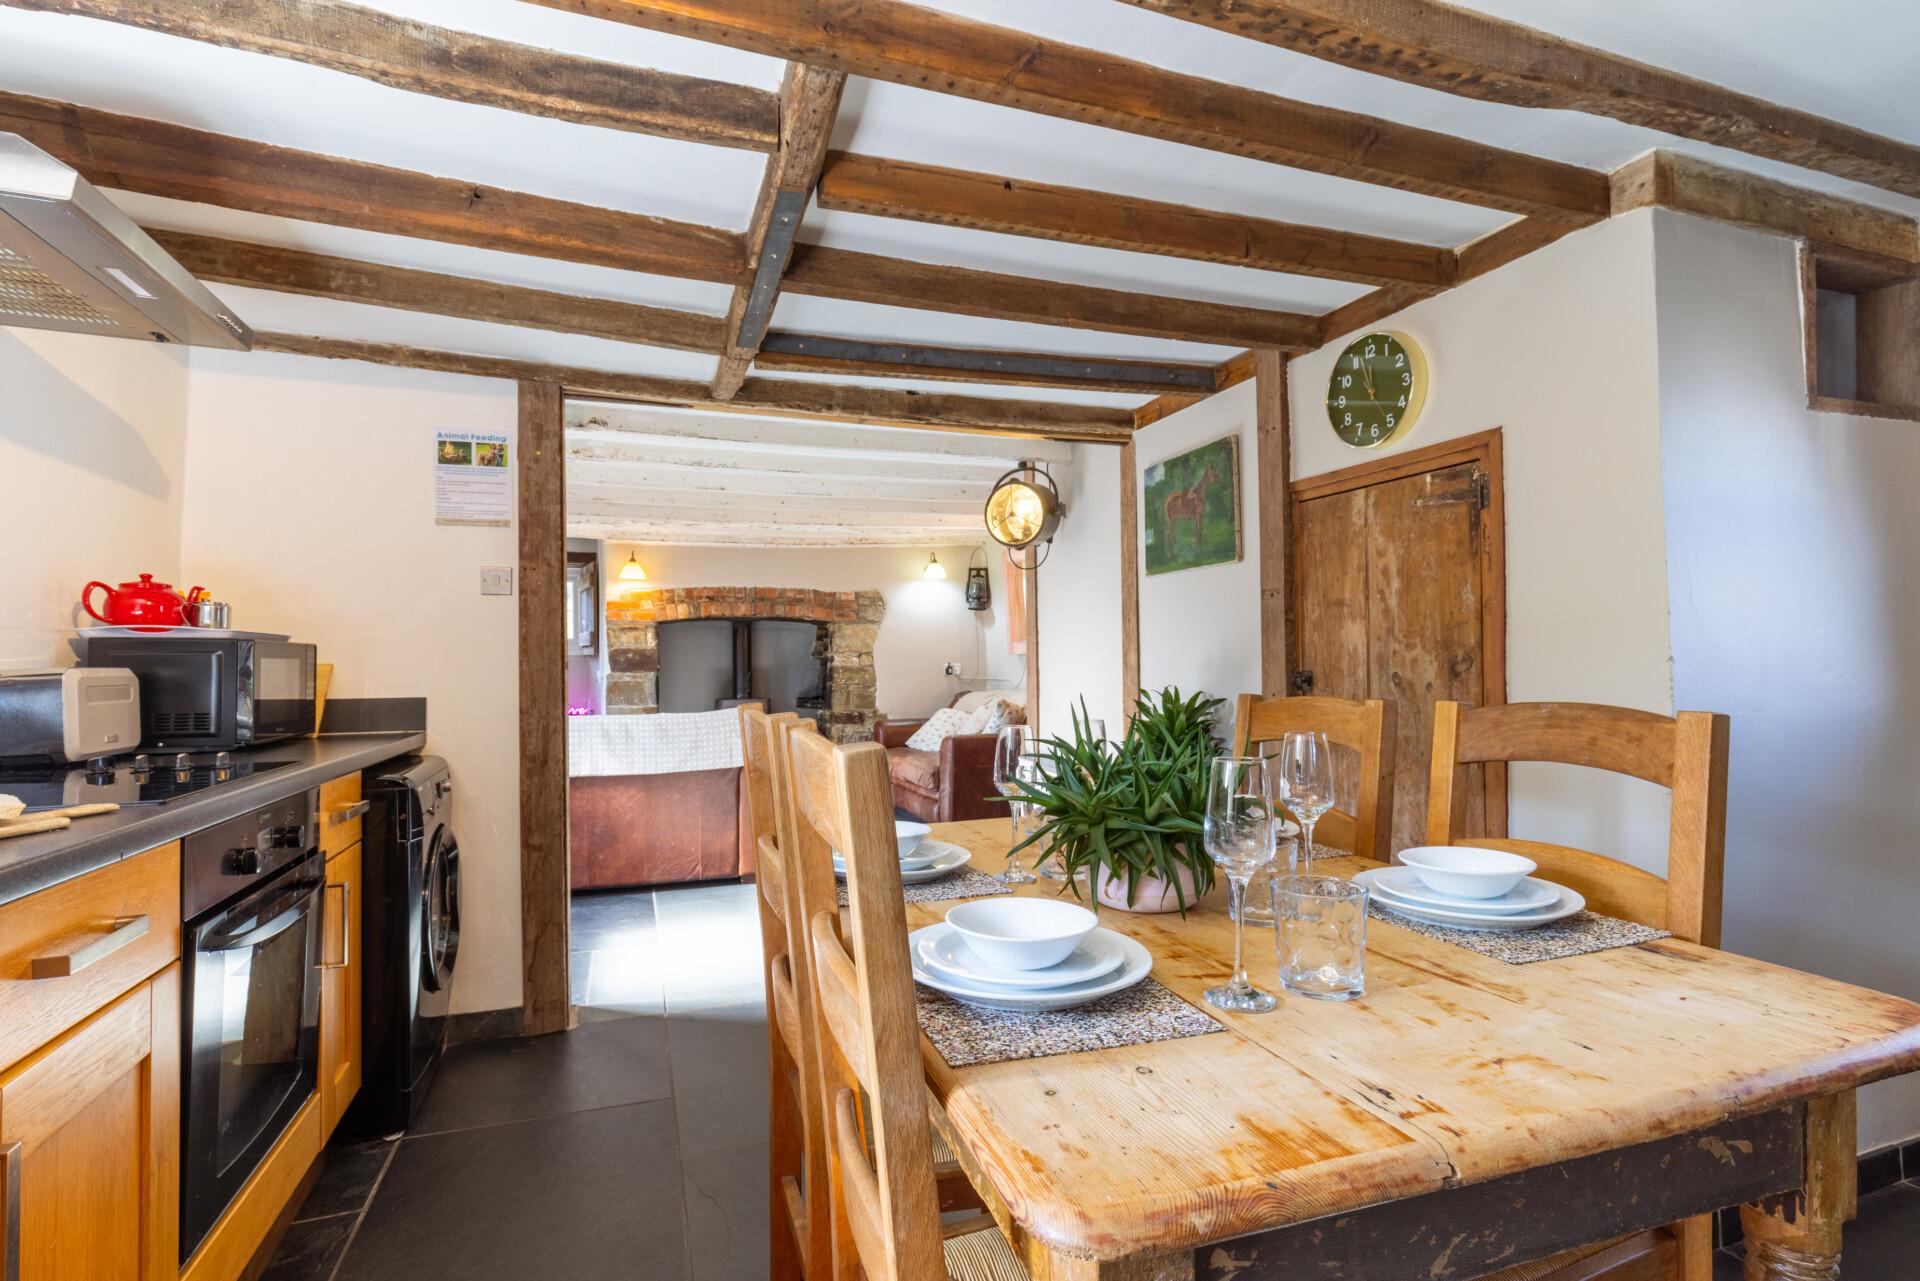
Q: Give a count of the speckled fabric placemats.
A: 4